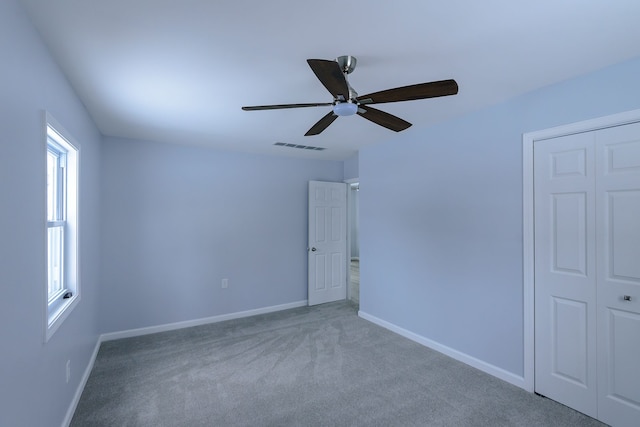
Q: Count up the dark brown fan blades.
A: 5